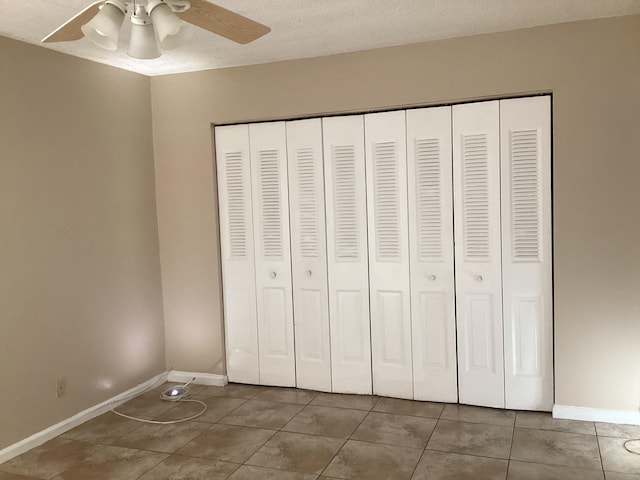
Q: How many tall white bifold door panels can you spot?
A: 8